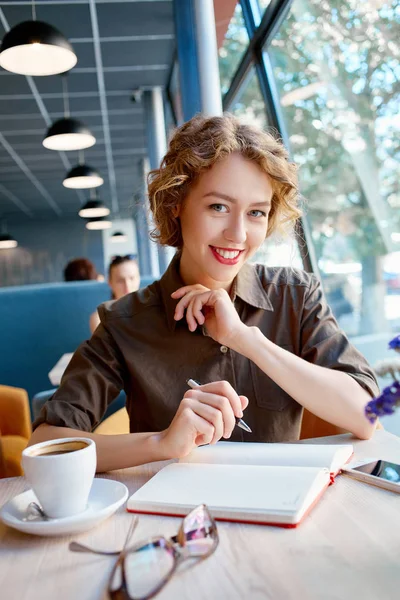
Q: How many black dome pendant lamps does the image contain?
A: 7